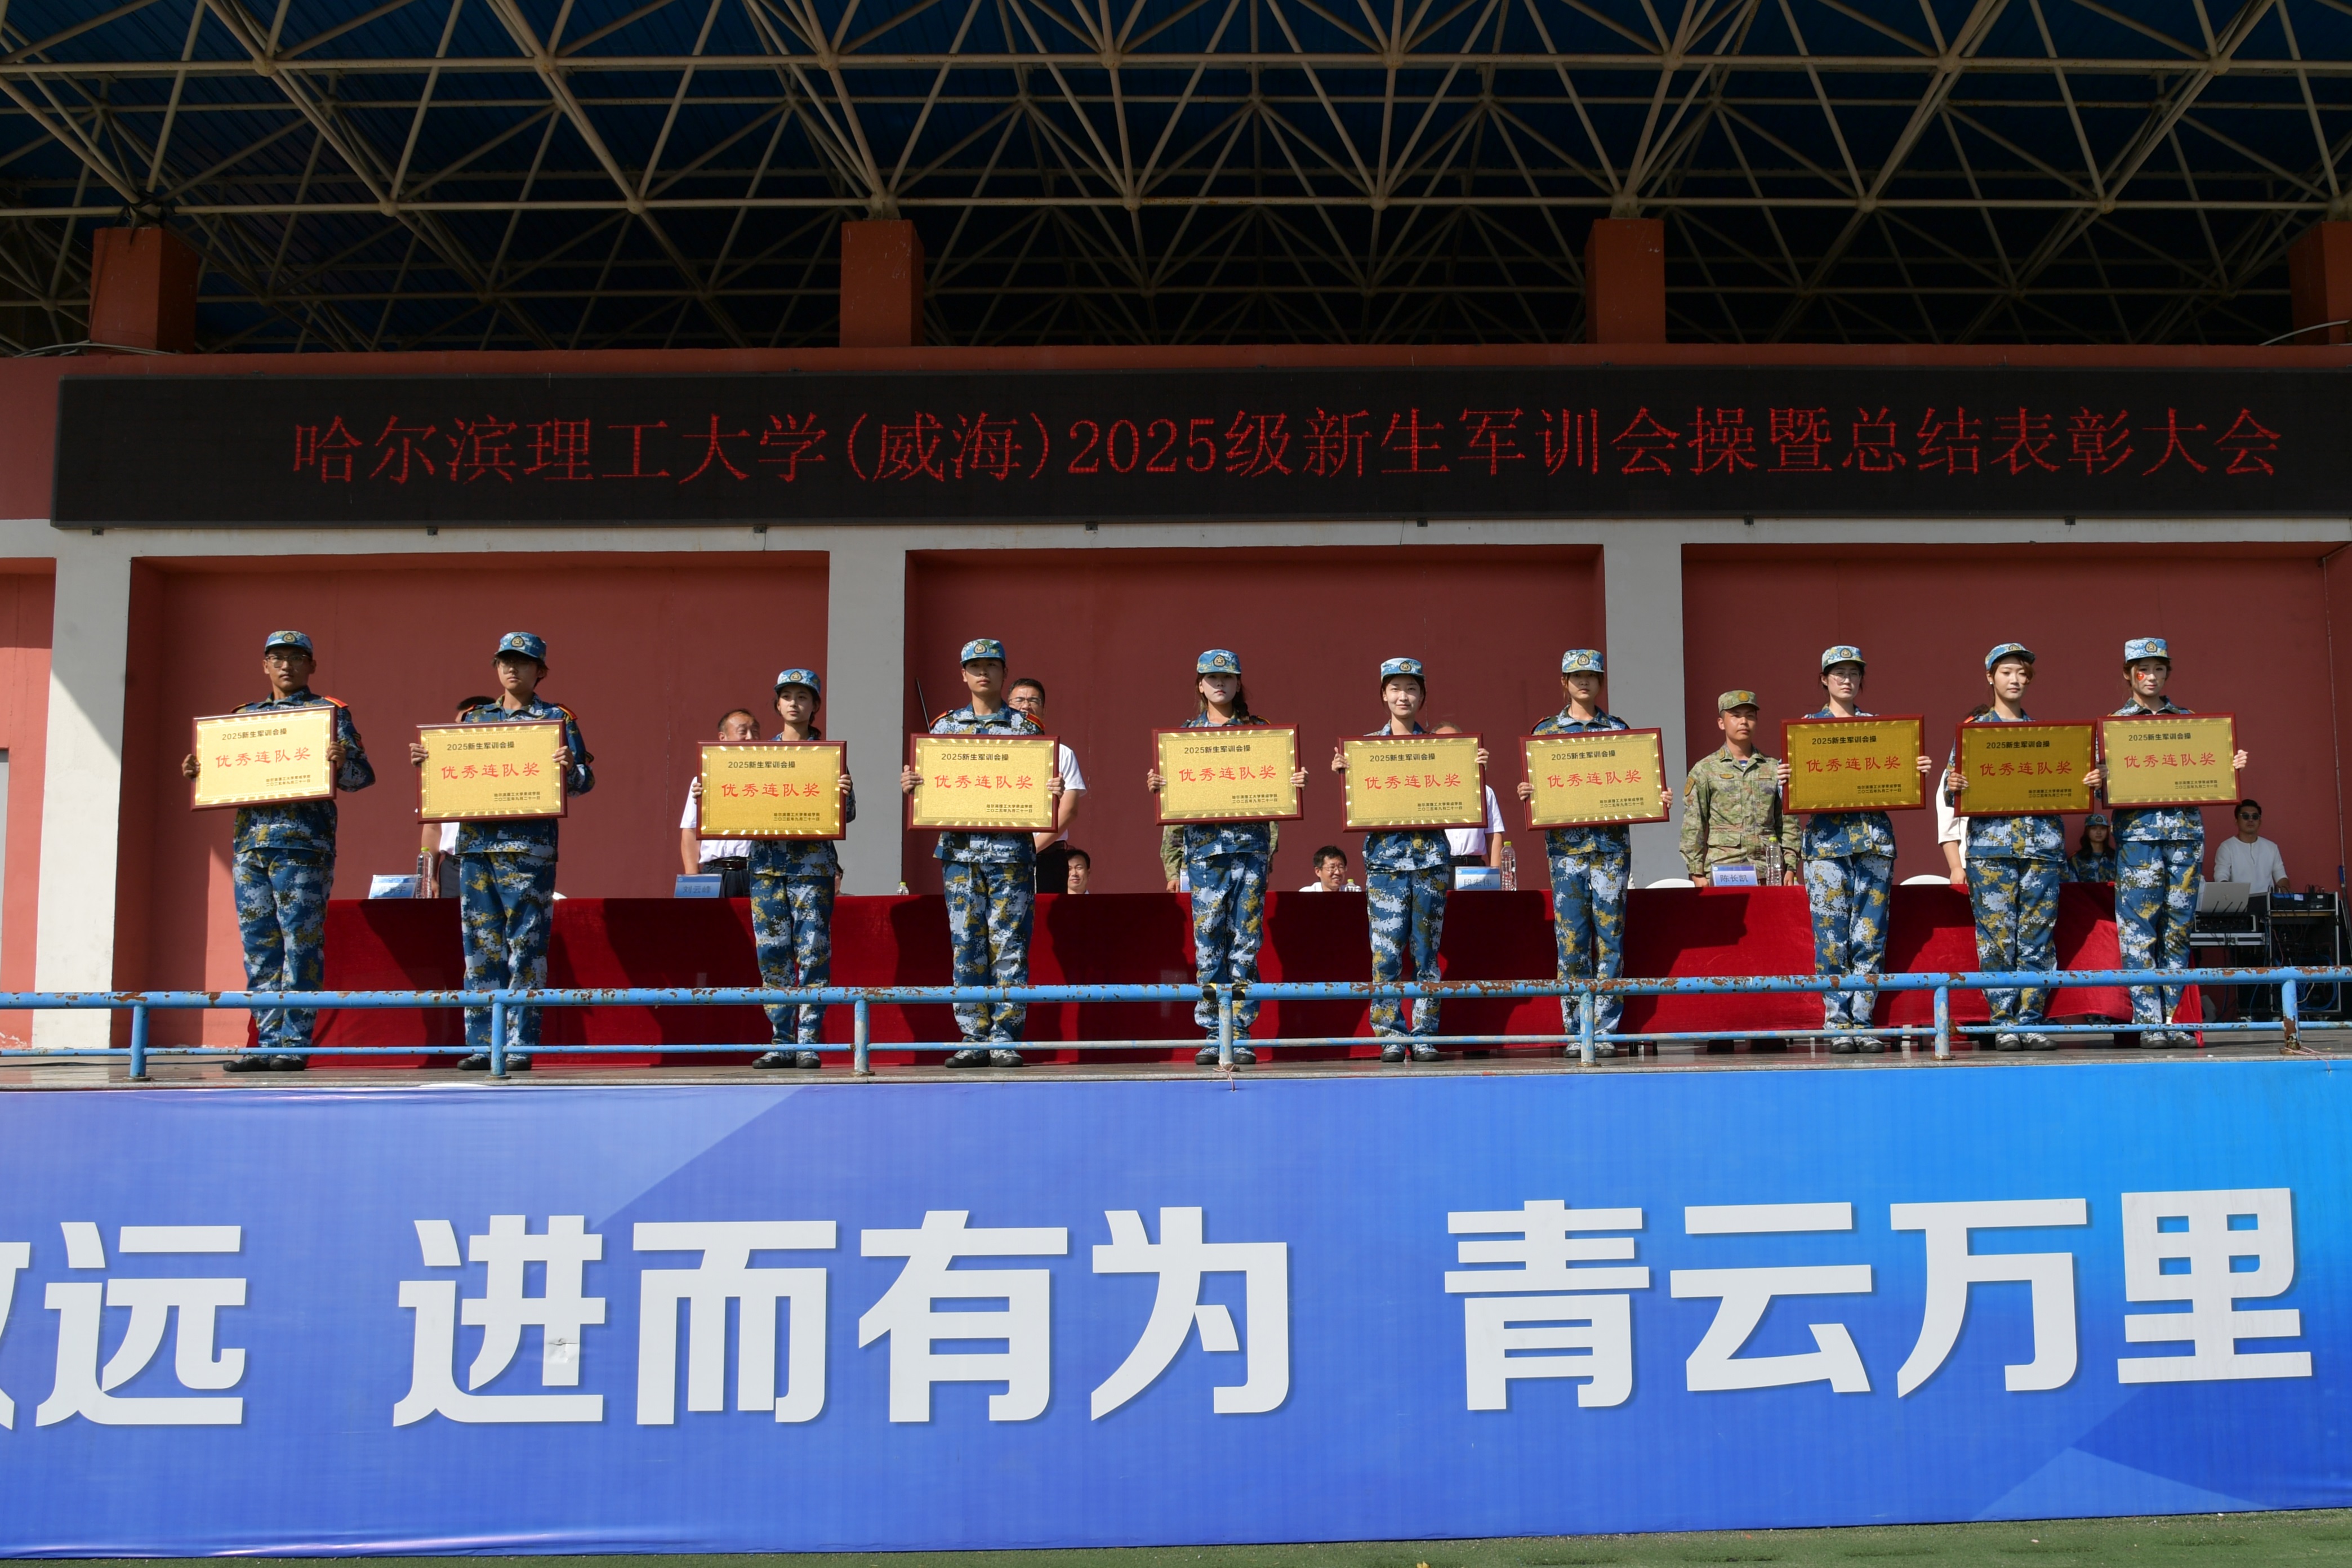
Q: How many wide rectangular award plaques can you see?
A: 10